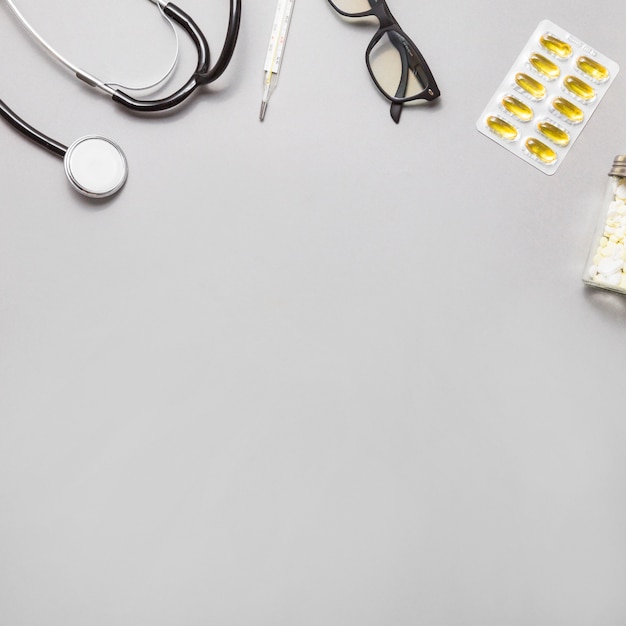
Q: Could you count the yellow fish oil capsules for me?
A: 10